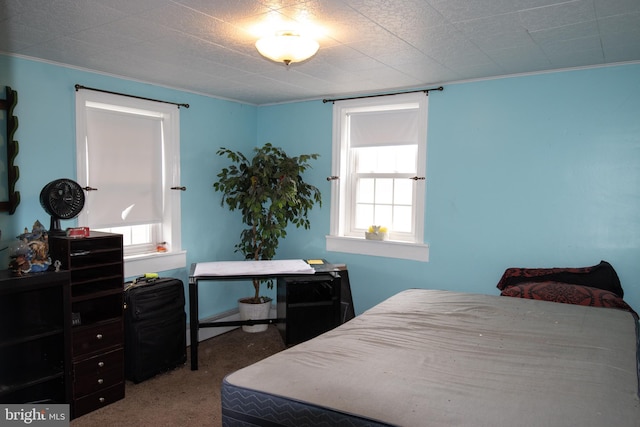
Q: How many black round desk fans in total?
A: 1